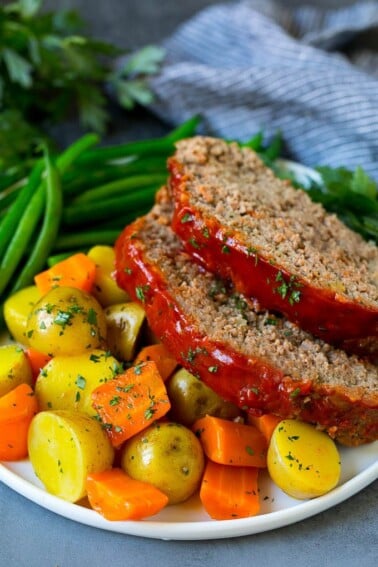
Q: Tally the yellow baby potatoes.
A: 10